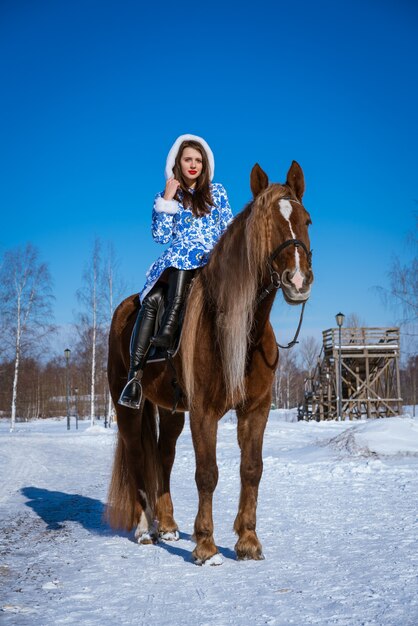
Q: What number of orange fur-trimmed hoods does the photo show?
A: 0